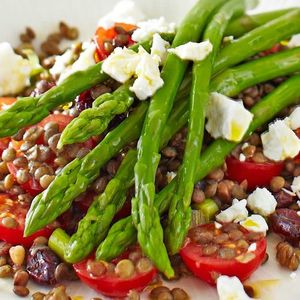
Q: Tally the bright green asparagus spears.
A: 7